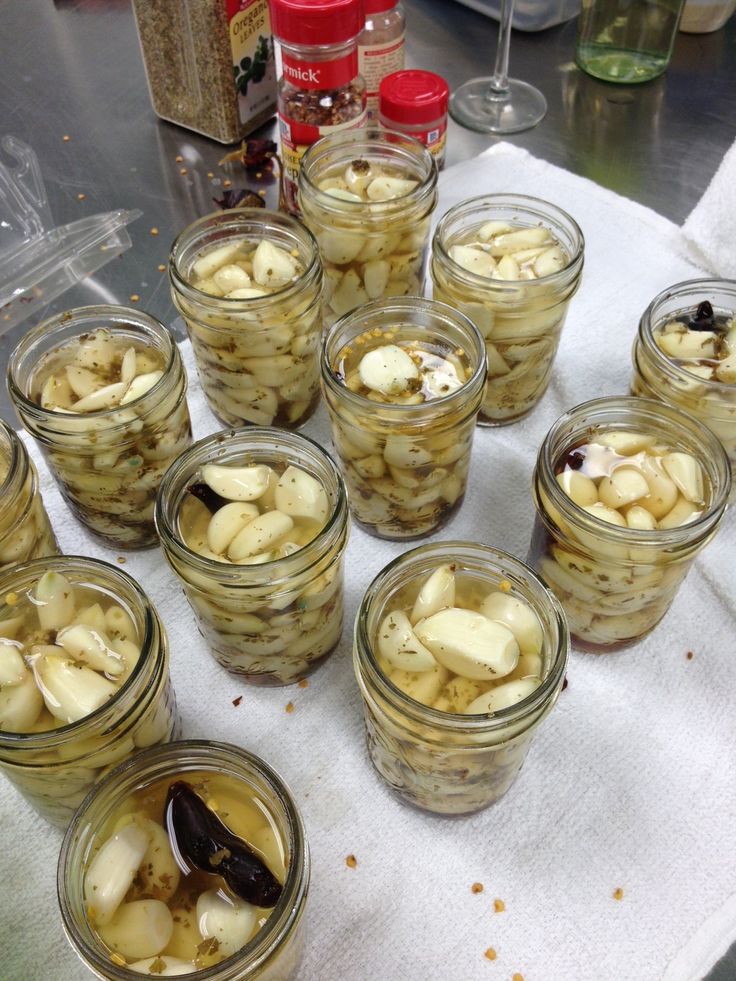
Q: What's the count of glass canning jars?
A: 12